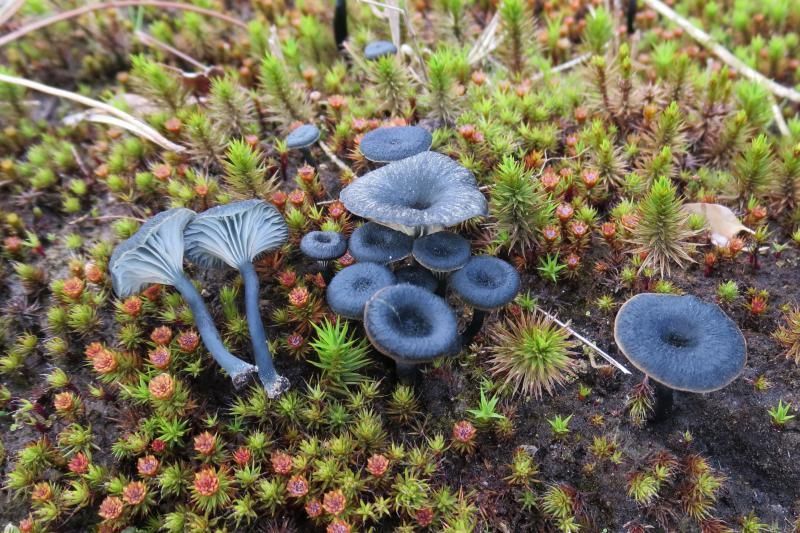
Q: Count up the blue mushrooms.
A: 14